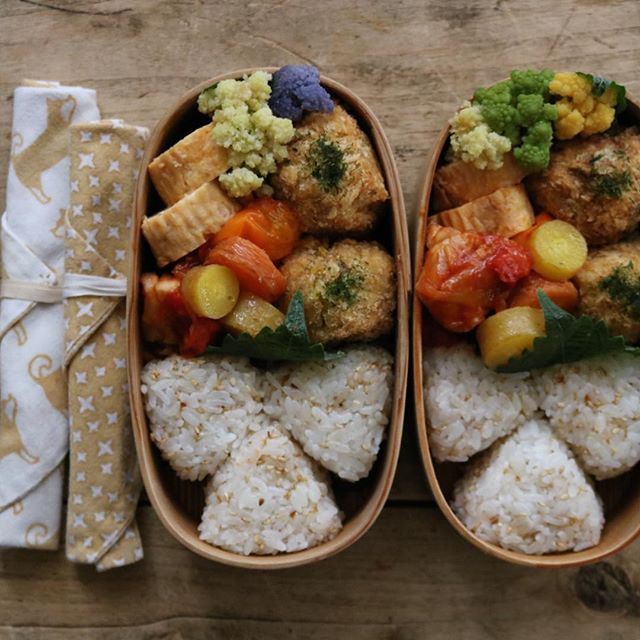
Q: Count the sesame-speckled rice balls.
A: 6